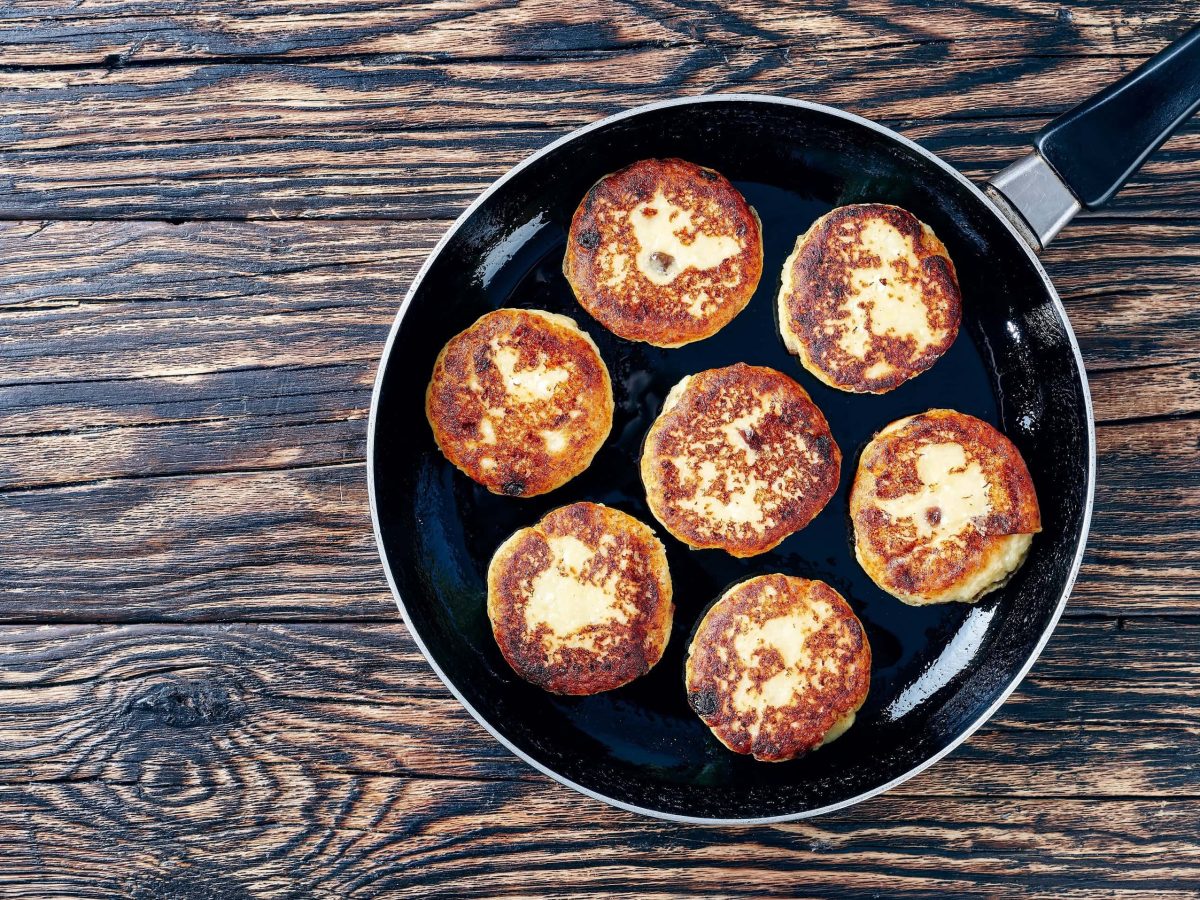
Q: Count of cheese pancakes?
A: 7